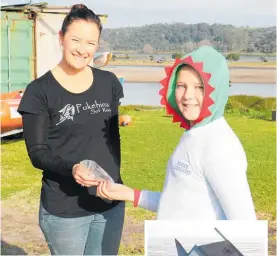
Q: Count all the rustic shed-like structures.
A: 1